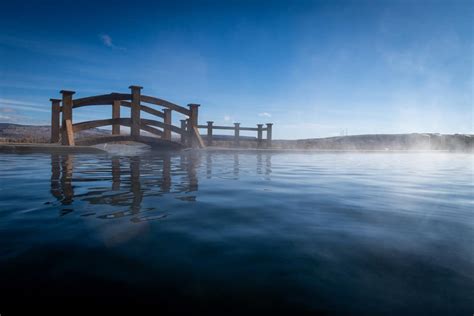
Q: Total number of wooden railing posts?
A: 11